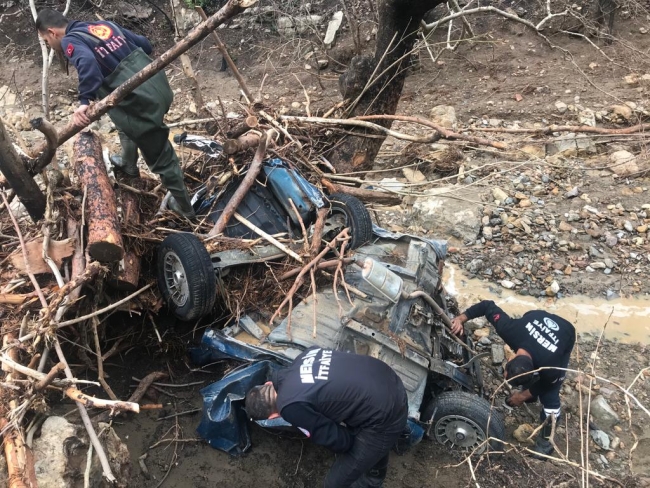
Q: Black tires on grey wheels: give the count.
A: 3